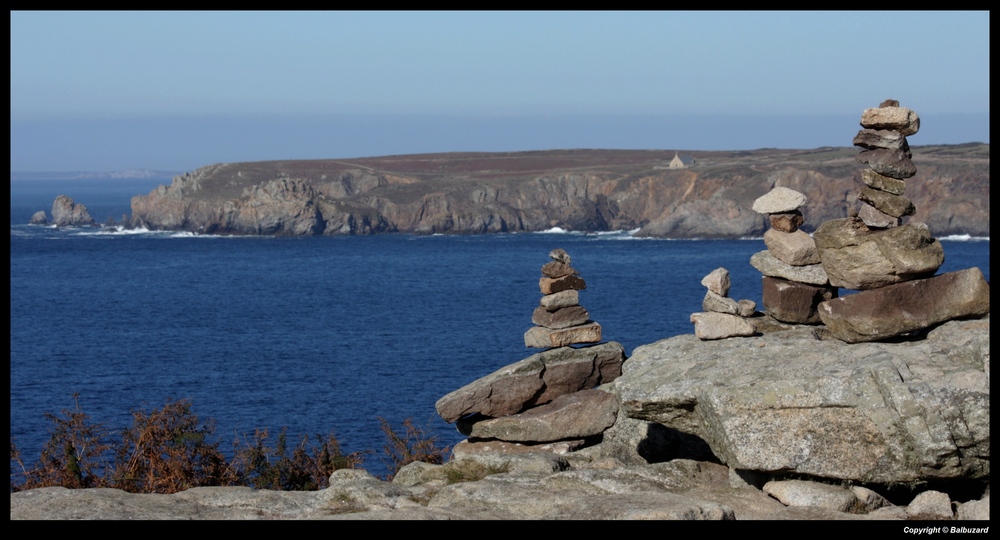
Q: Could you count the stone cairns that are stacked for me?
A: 4